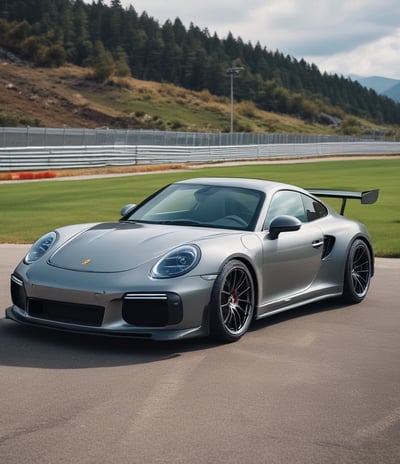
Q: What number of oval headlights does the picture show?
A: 2